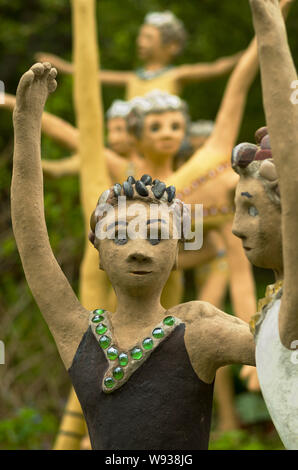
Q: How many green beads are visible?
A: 12